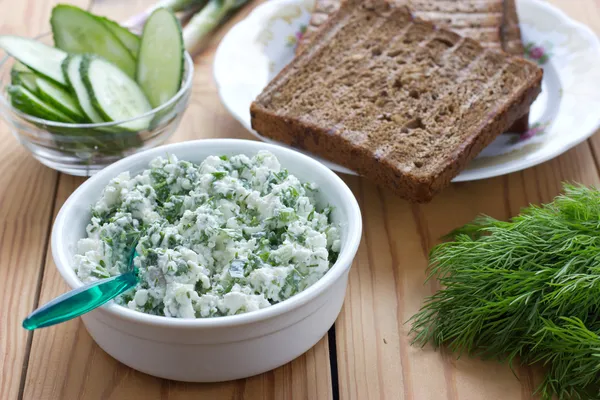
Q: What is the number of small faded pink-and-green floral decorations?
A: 3